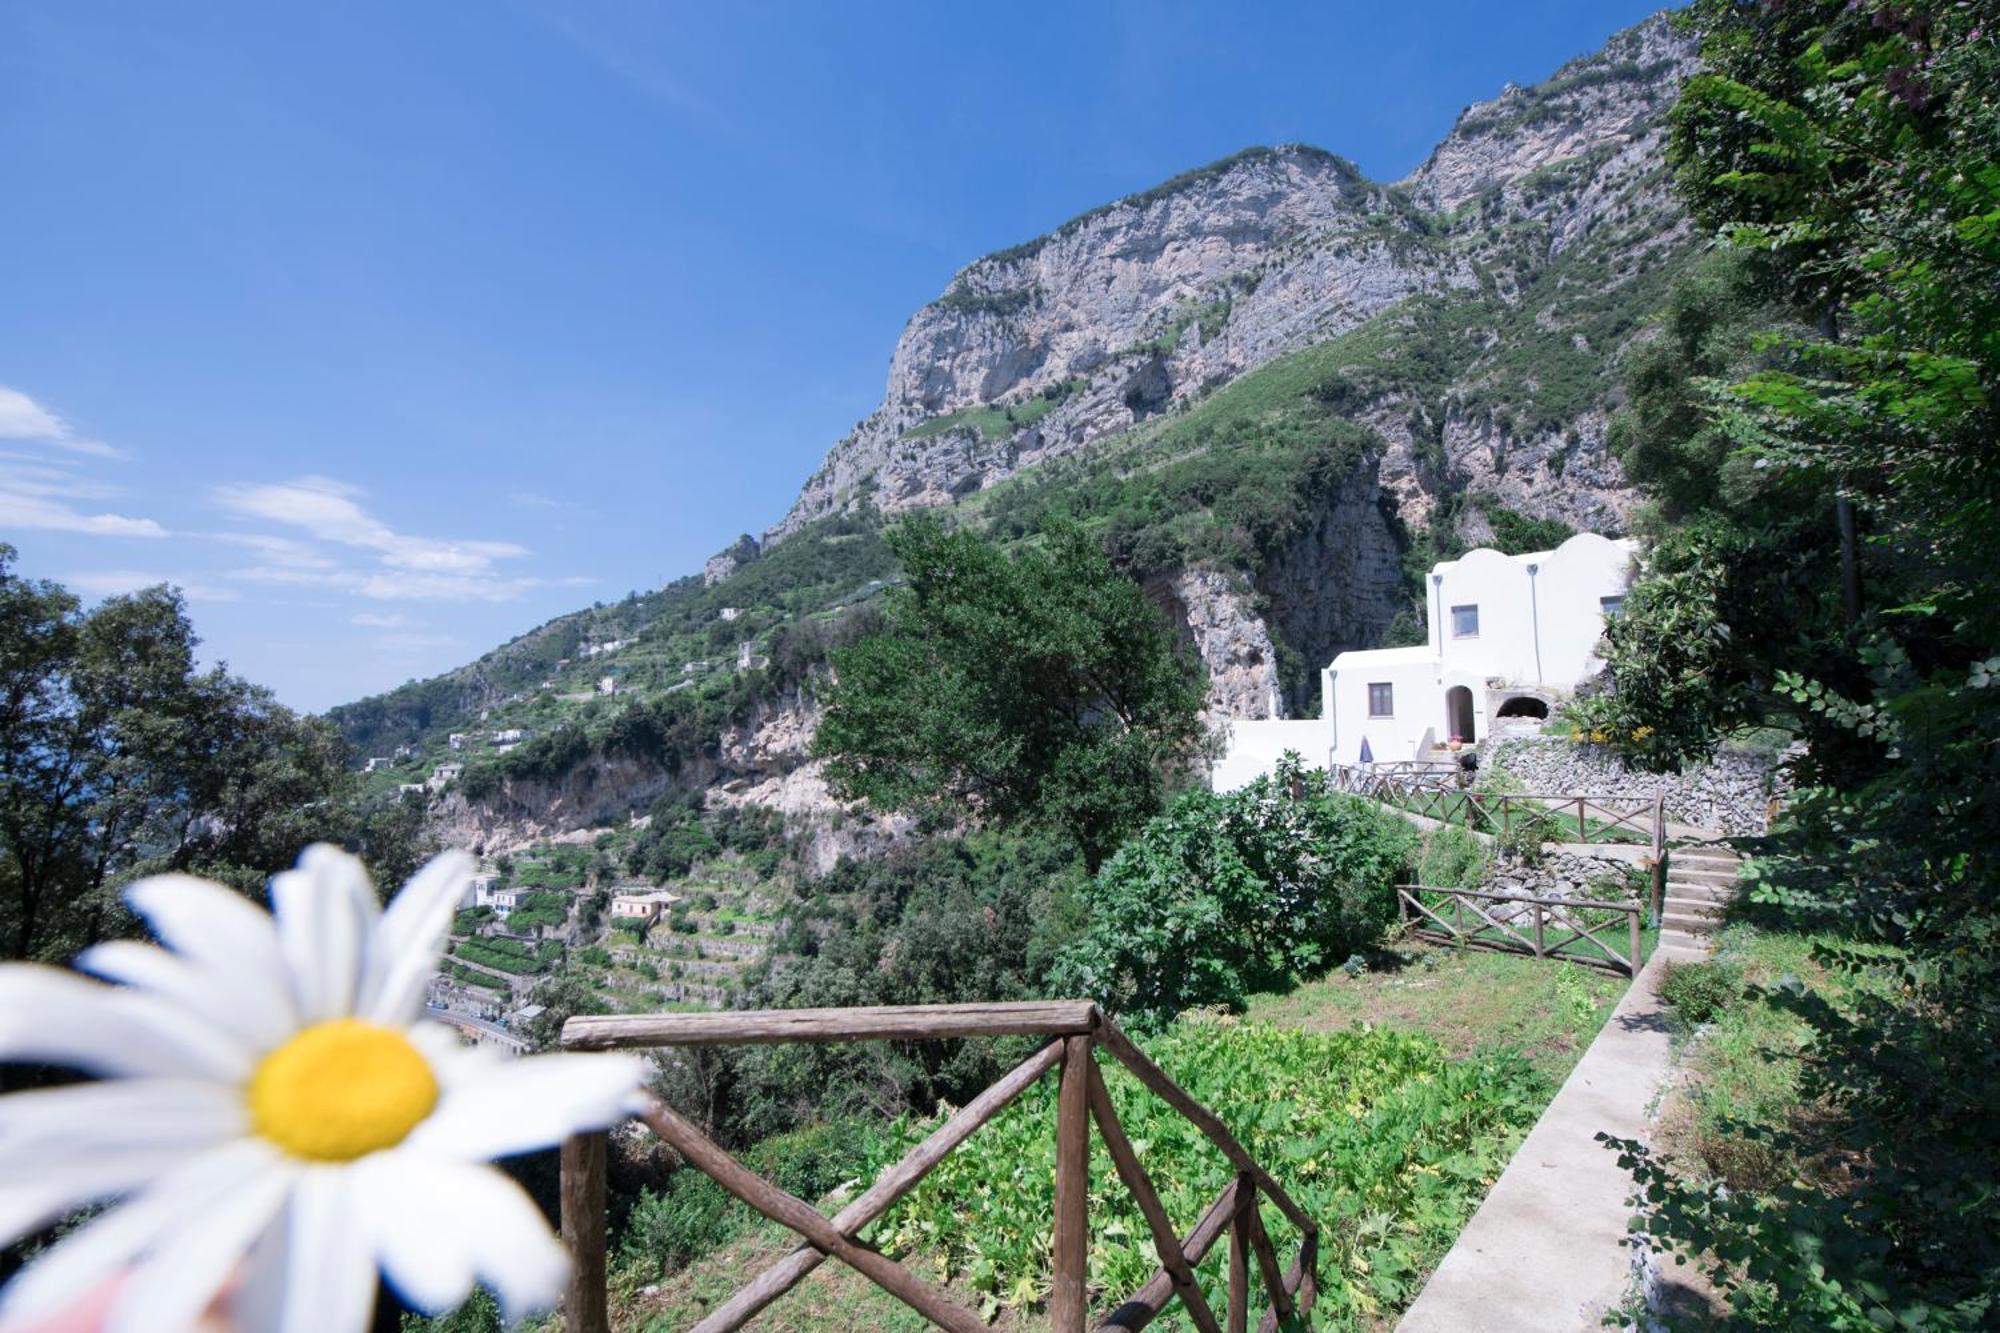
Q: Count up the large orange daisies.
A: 0